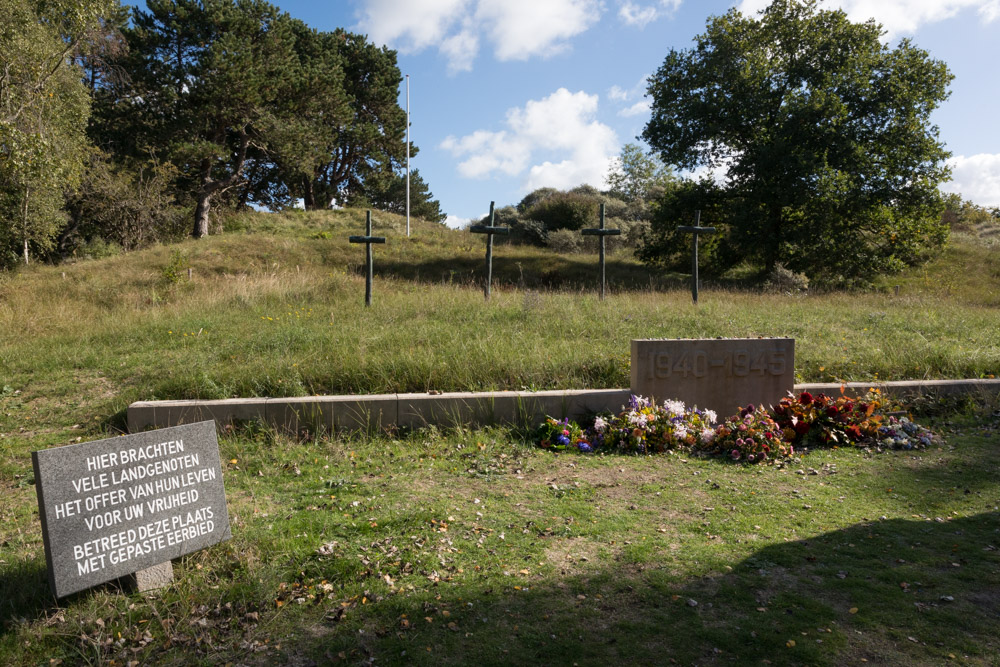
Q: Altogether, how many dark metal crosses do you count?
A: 4